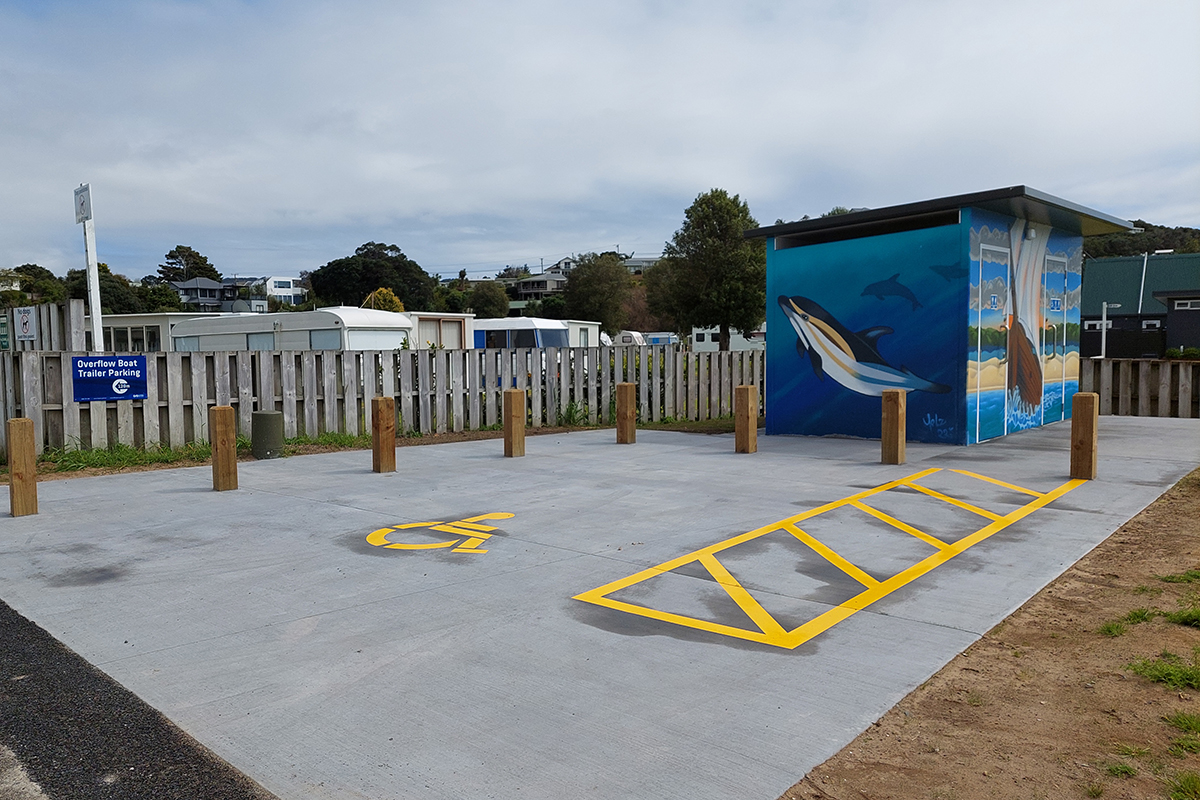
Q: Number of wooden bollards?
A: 8